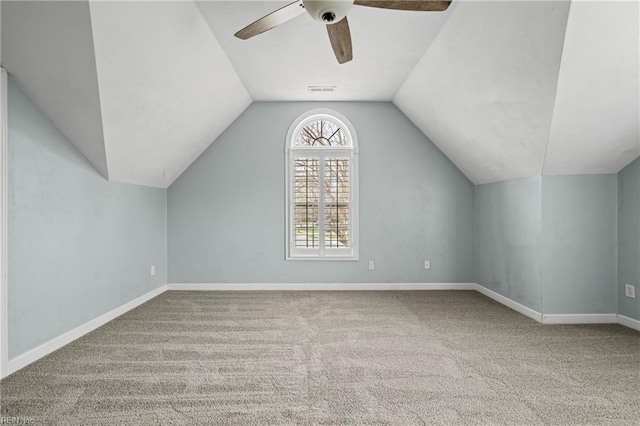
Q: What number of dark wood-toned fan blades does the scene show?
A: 3